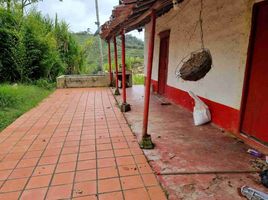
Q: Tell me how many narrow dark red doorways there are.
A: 2